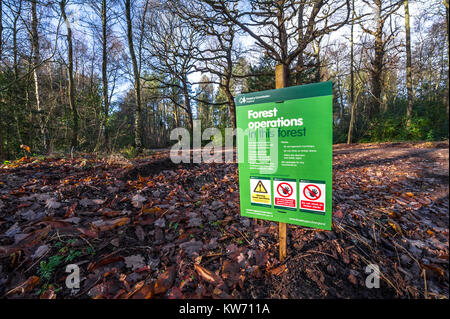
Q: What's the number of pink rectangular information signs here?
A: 0